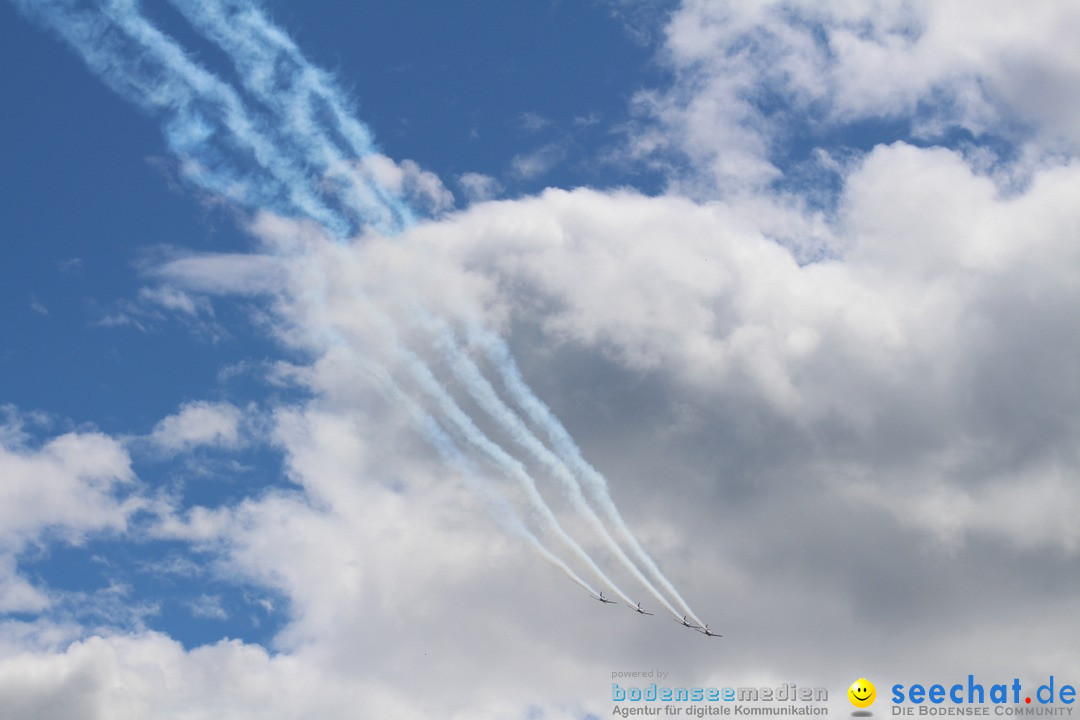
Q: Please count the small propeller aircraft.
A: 4